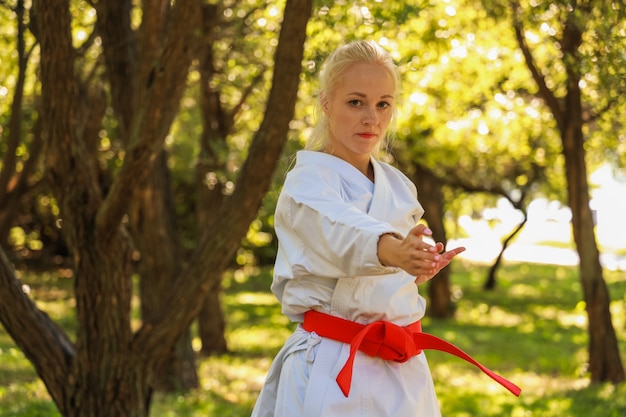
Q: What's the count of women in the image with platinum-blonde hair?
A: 1